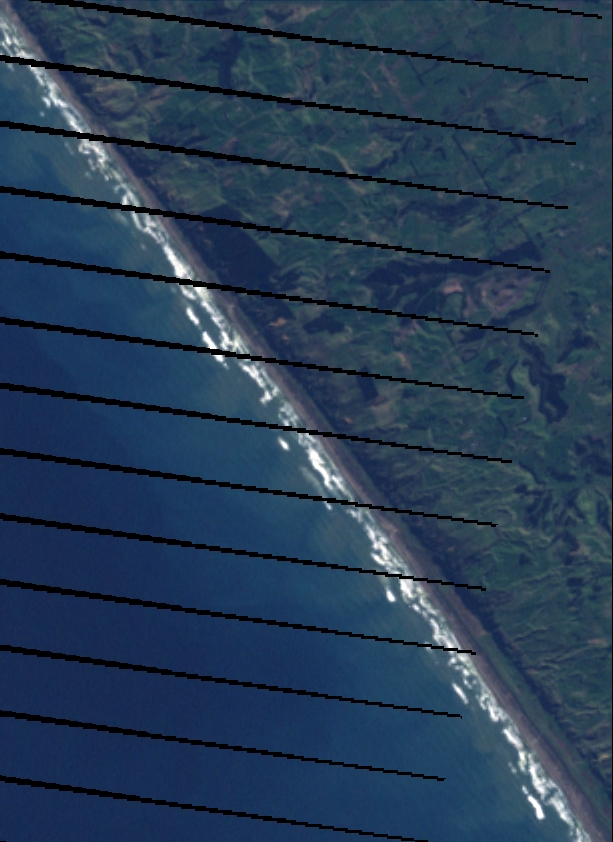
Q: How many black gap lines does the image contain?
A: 14